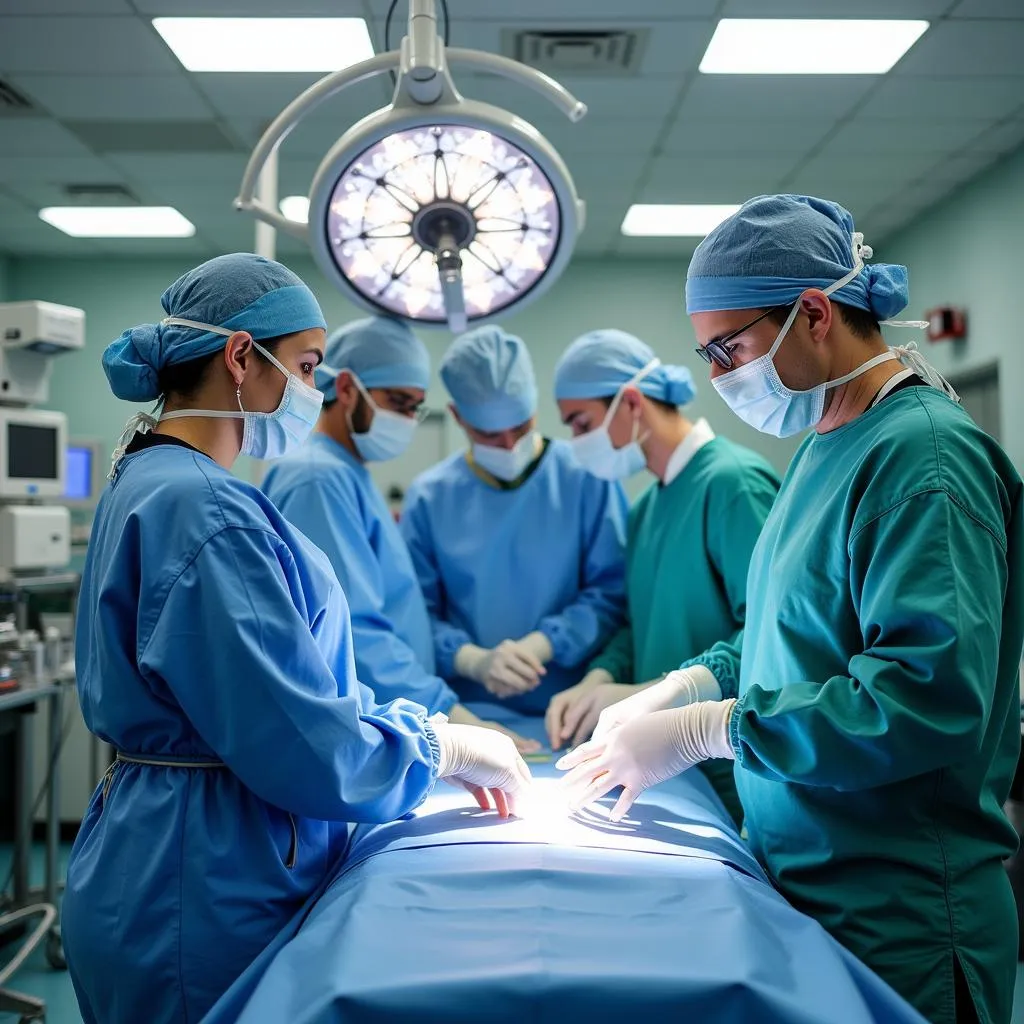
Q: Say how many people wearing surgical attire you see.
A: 5